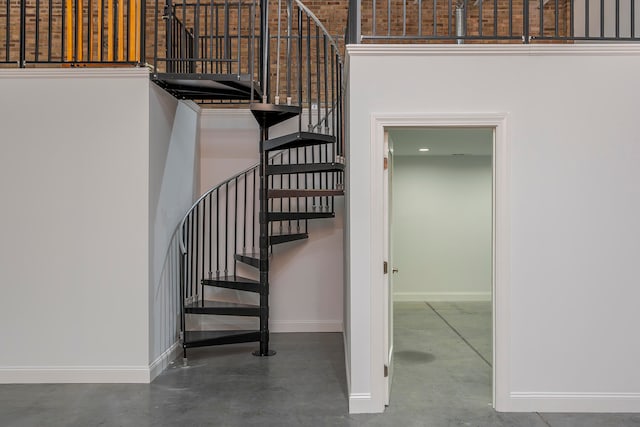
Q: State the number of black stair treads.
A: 10